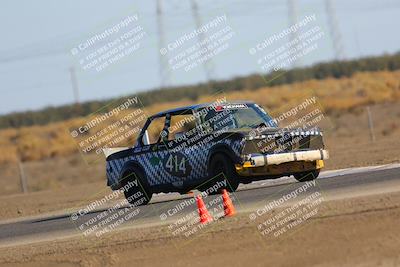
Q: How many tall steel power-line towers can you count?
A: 4